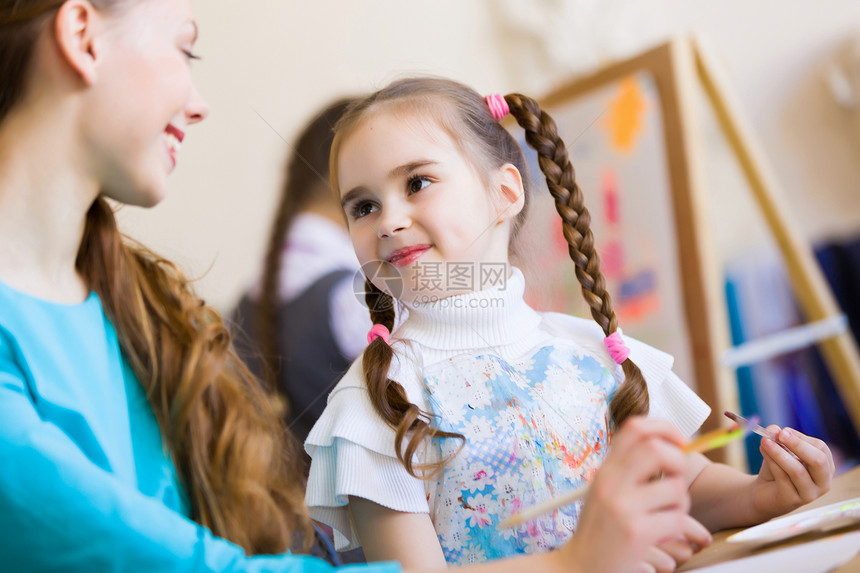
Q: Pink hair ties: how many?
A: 3